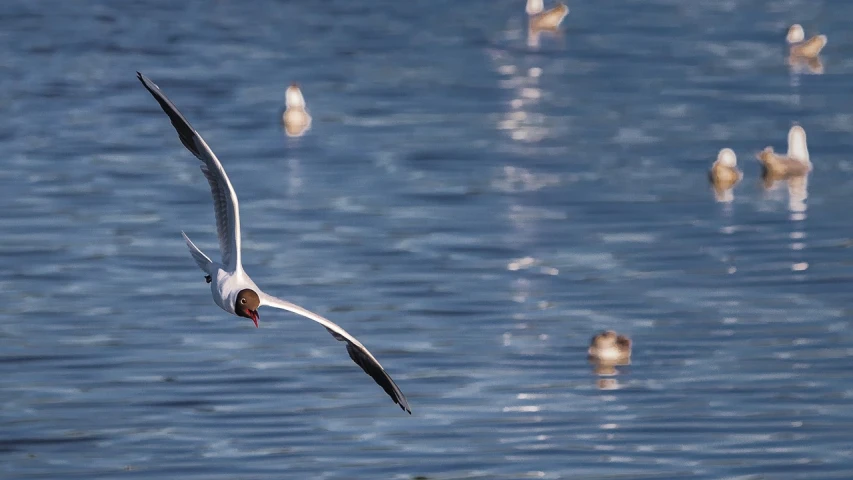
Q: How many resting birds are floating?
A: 6